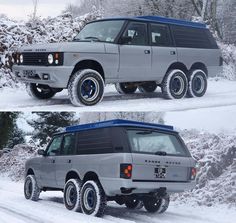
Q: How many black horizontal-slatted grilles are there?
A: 1